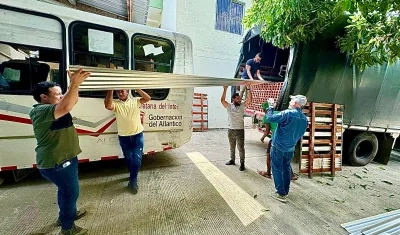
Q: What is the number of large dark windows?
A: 3